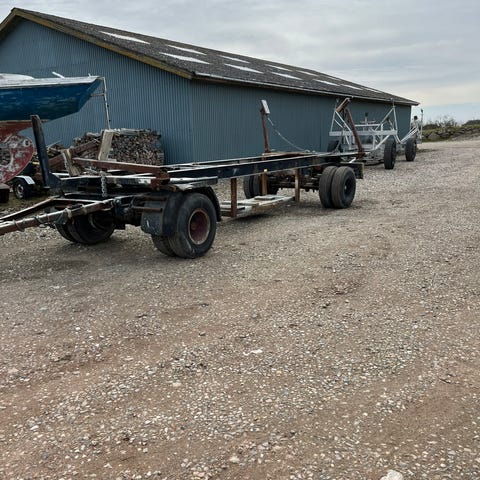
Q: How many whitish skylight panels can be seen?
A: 12